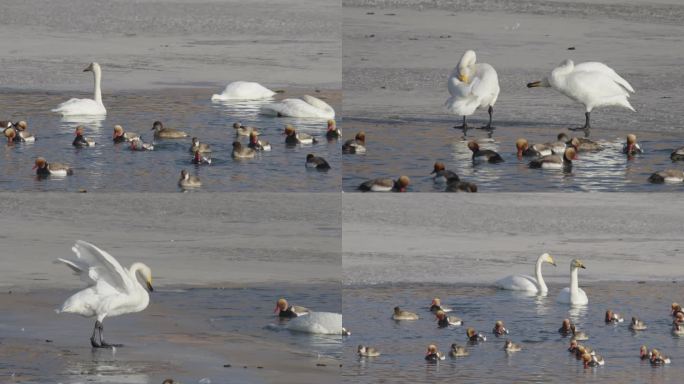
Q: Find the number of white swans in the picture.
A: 9